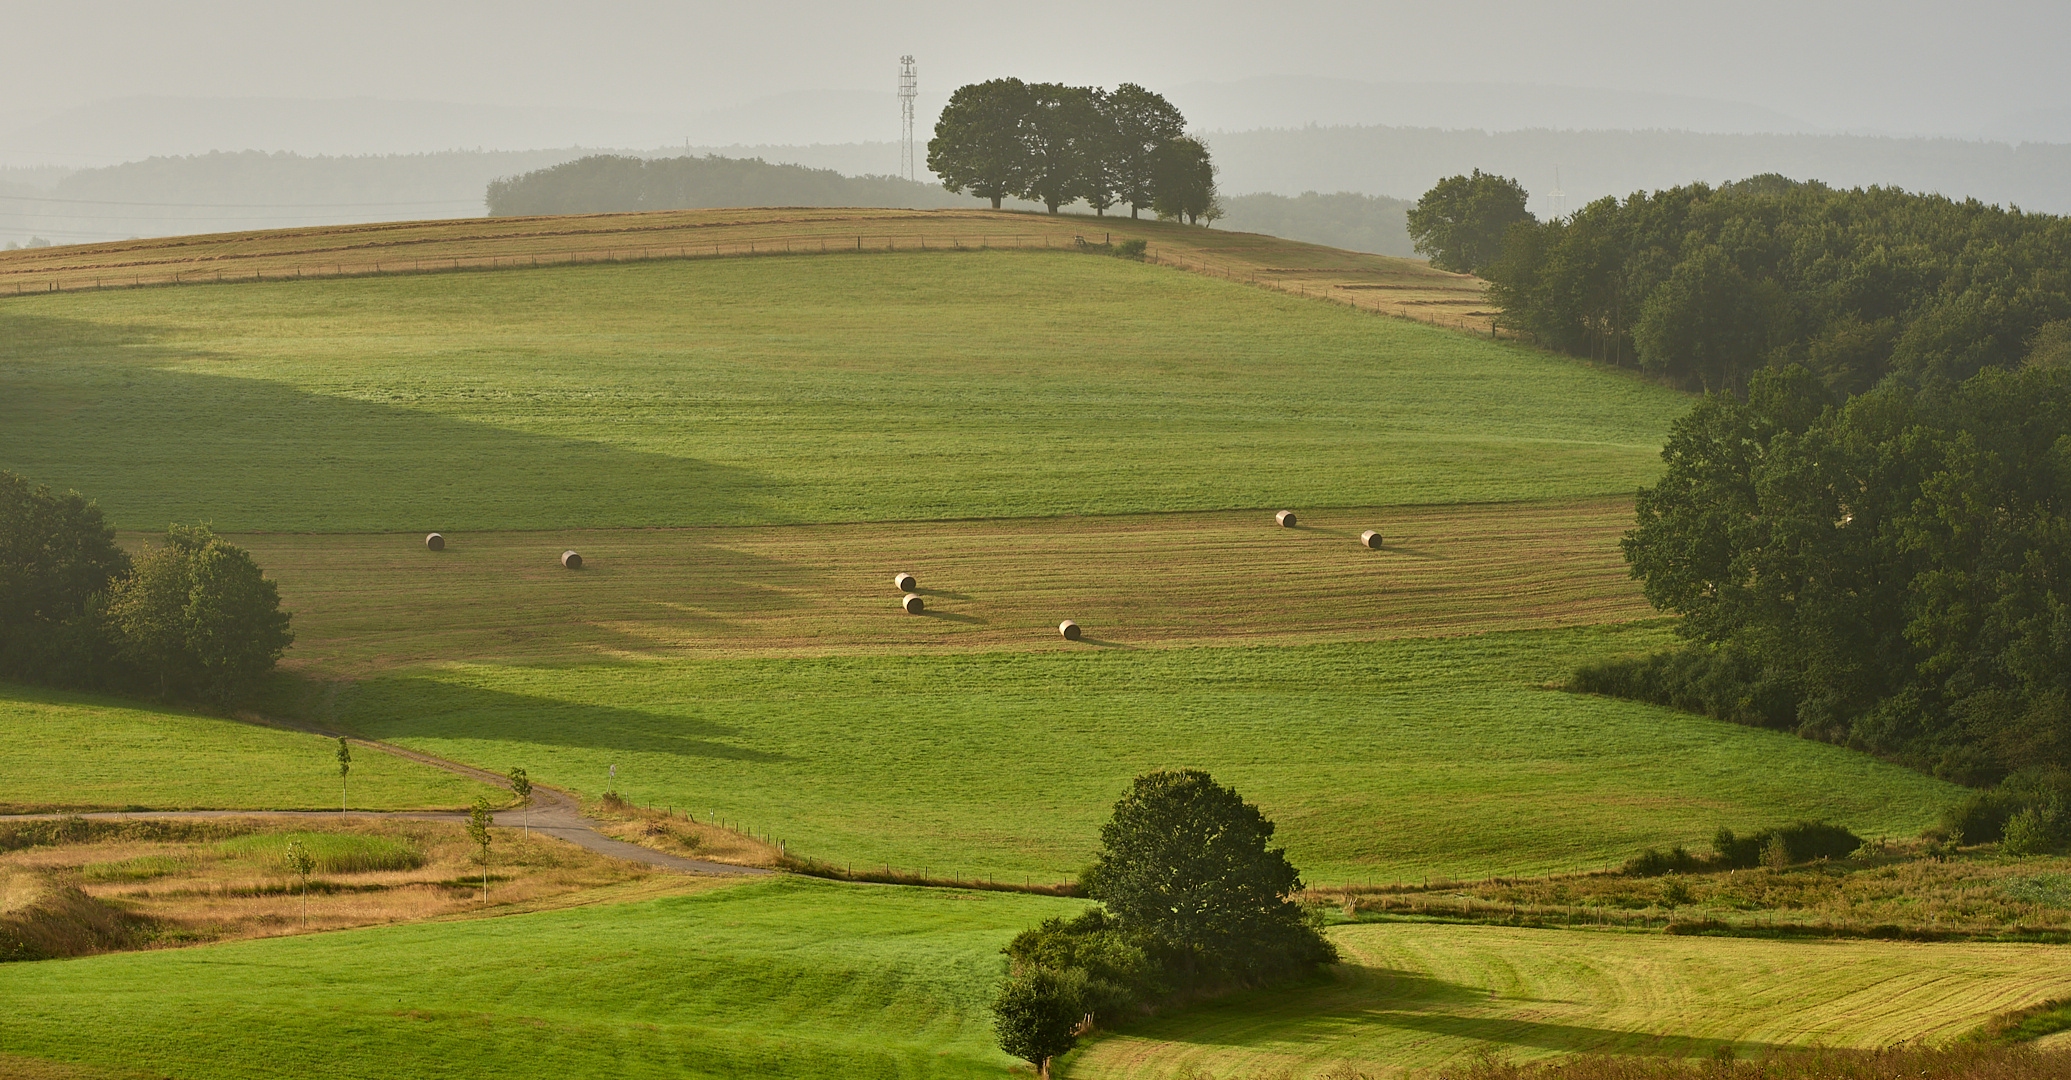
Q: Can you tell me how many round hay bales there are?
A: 7